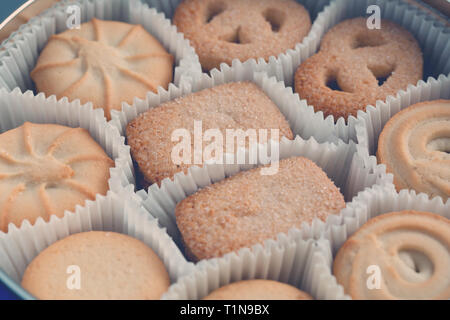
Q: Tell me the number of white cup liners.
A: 10